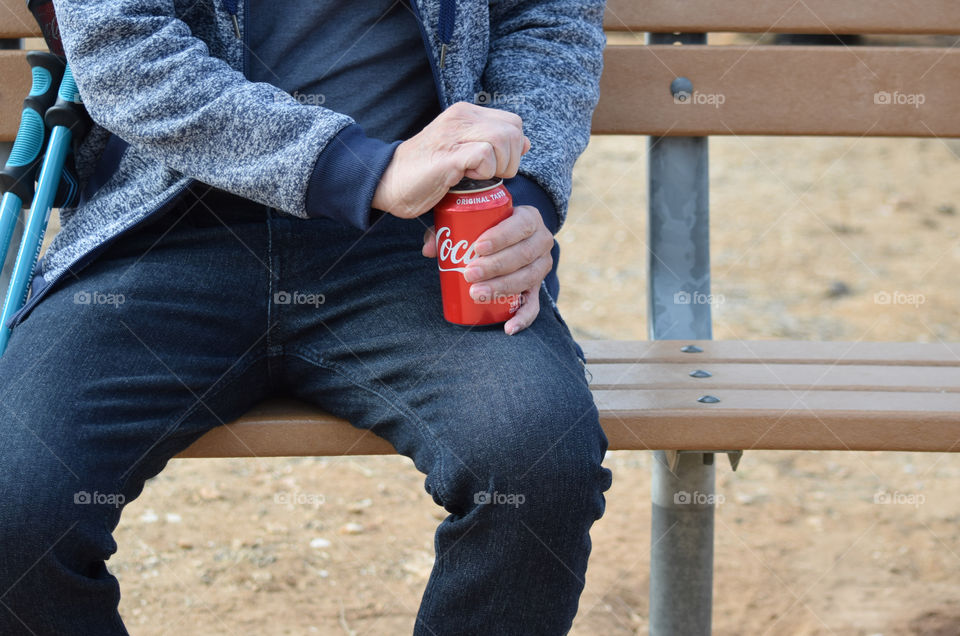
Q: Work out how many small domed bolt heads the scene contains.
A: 4